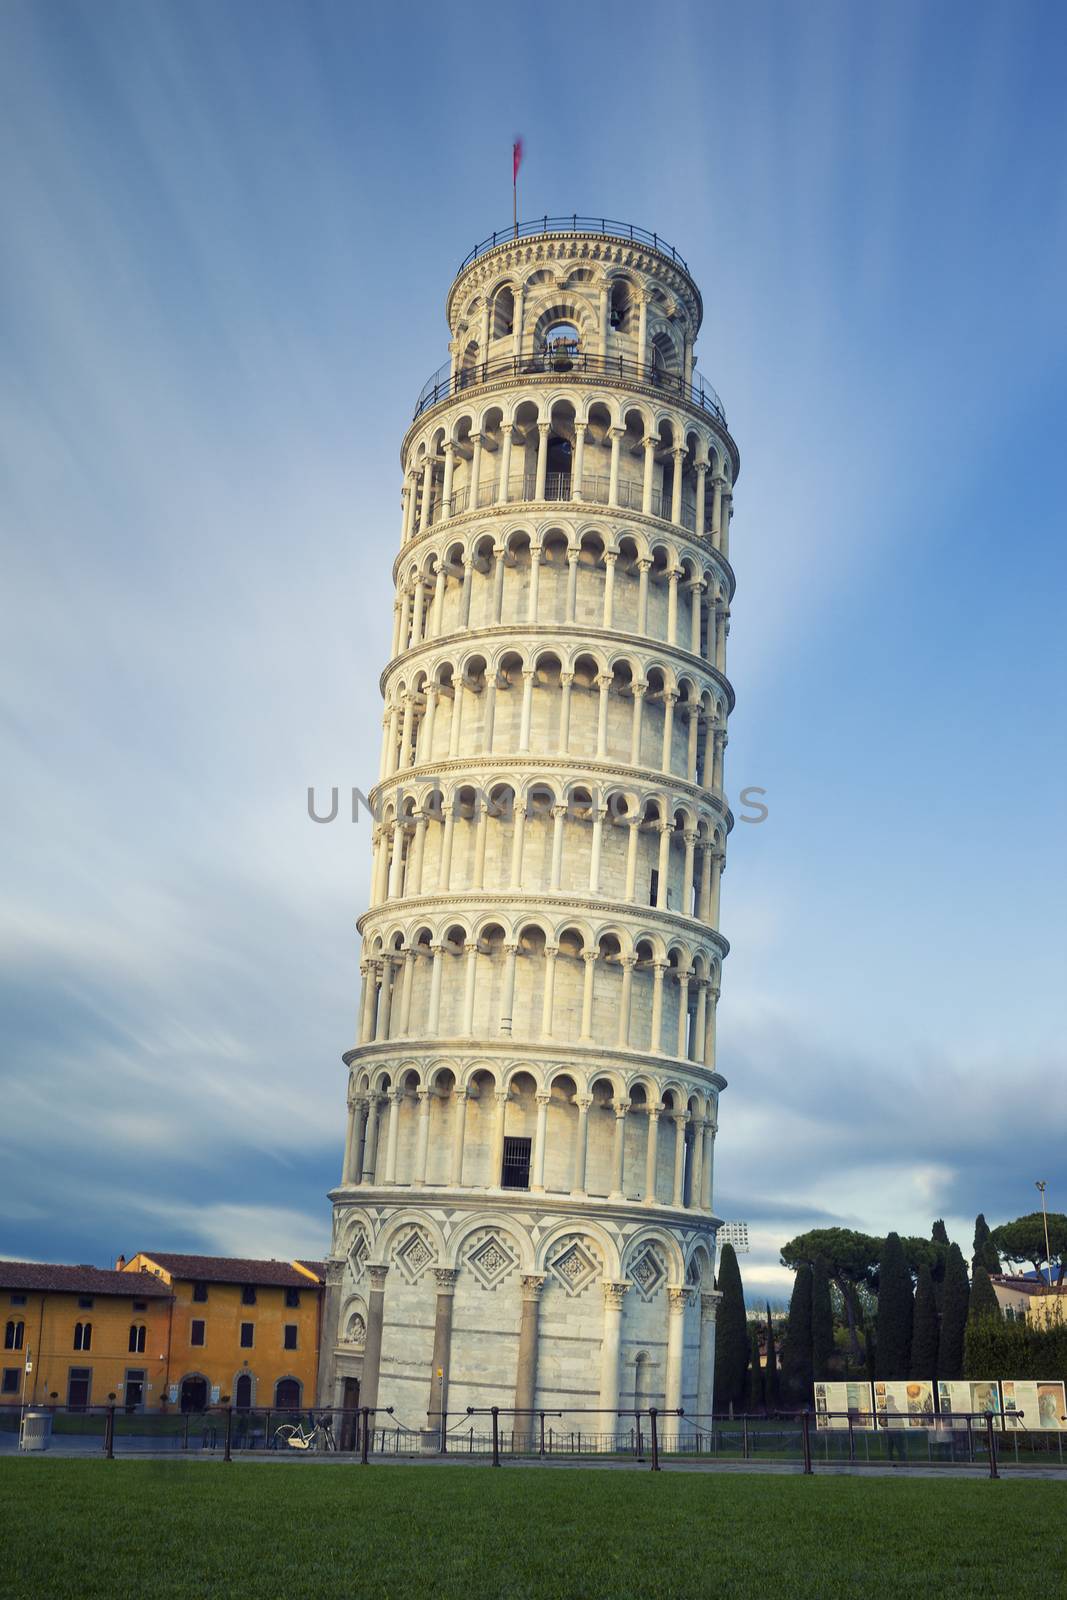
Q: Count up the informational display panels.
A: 4